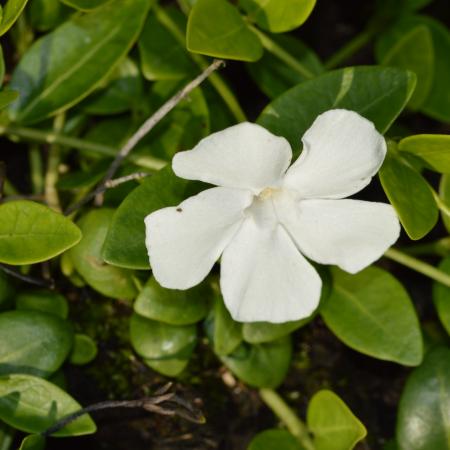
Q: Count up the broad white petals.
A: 5